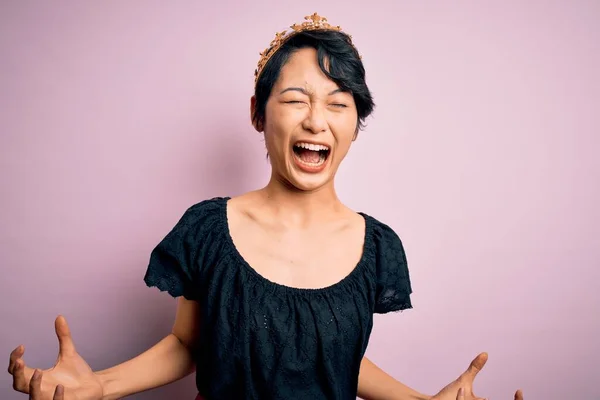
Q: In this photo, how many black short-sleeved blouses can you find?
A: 1